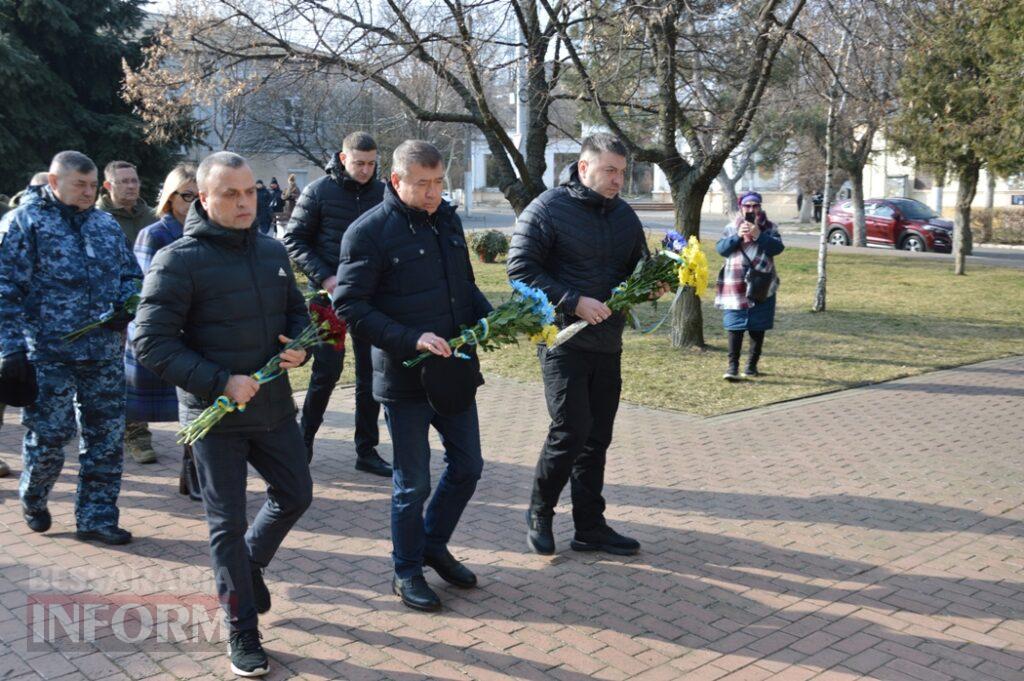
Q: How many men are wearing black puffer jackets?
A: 4